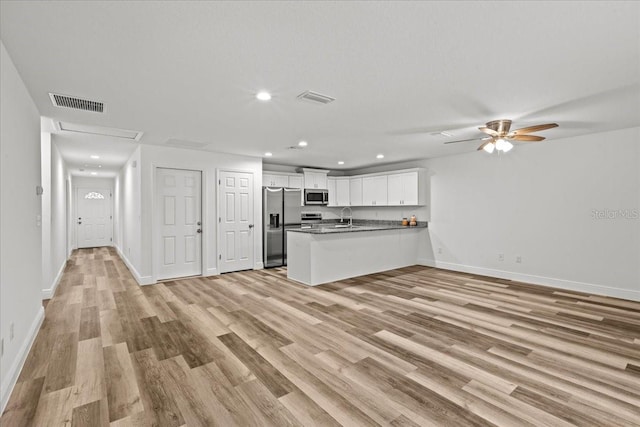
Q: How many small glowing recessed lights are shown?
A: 7